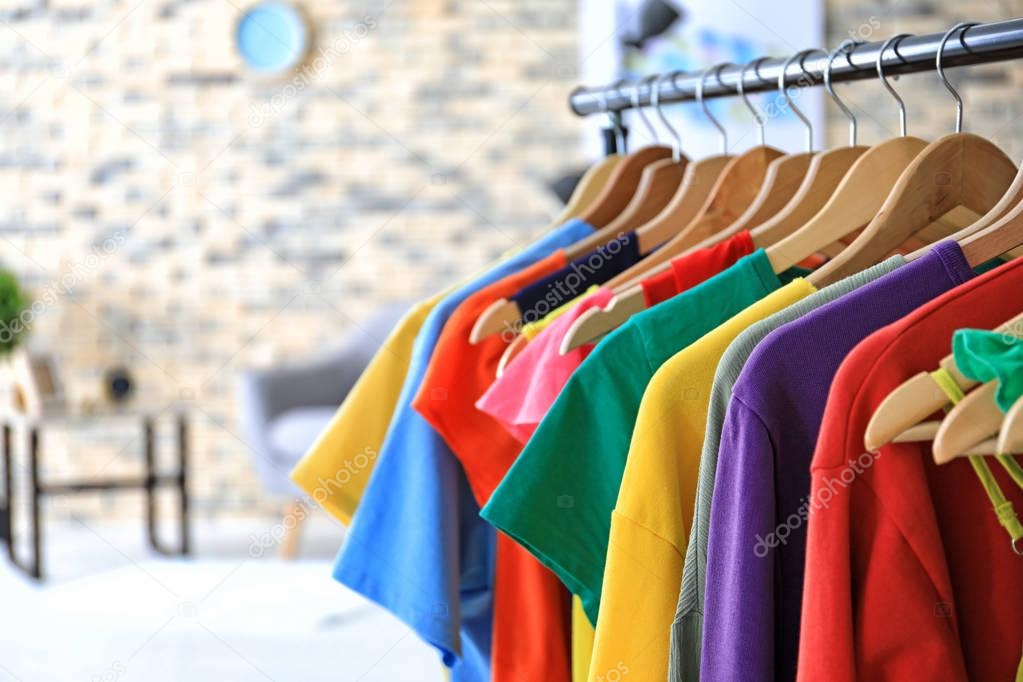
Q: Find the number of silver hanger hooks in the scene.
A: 9